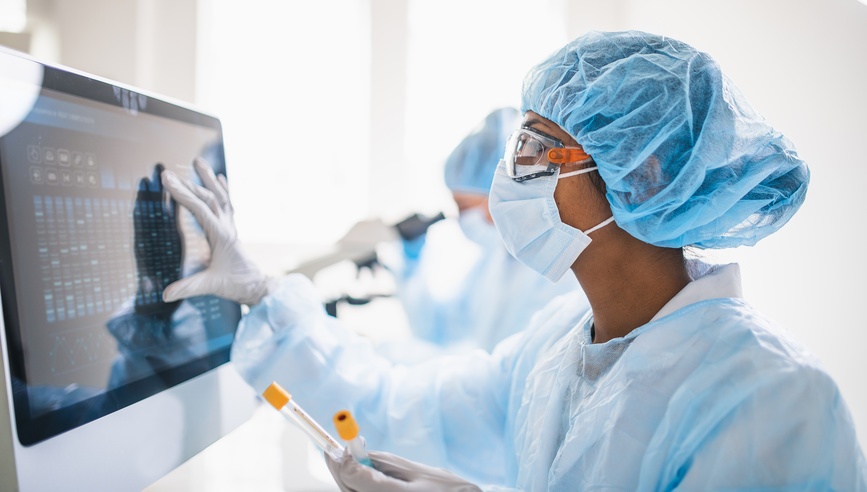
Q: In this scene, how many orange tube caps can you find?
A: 2